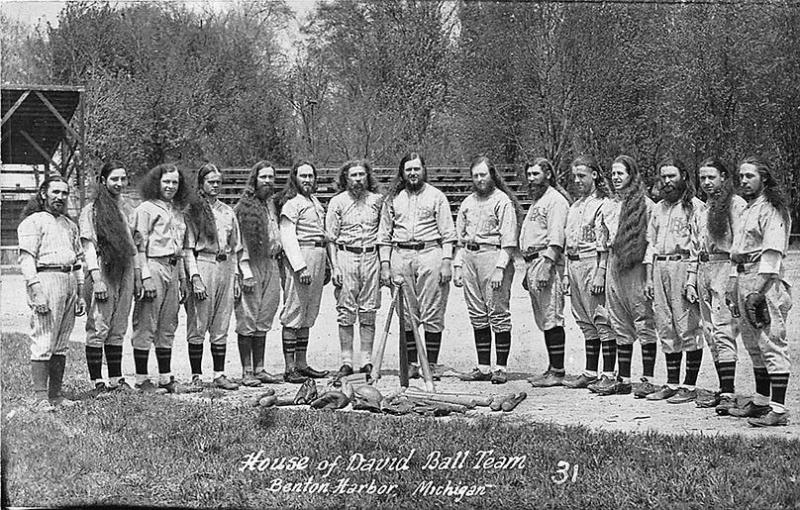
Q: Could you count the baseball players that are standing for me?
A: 15